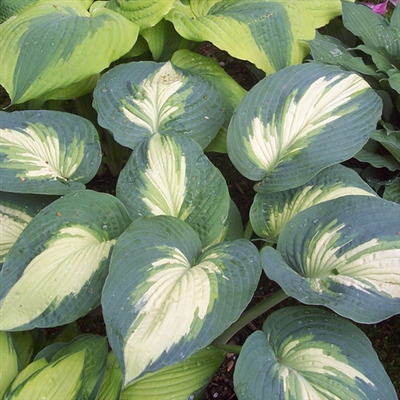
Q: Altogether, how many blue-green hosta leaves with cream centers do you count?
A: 10